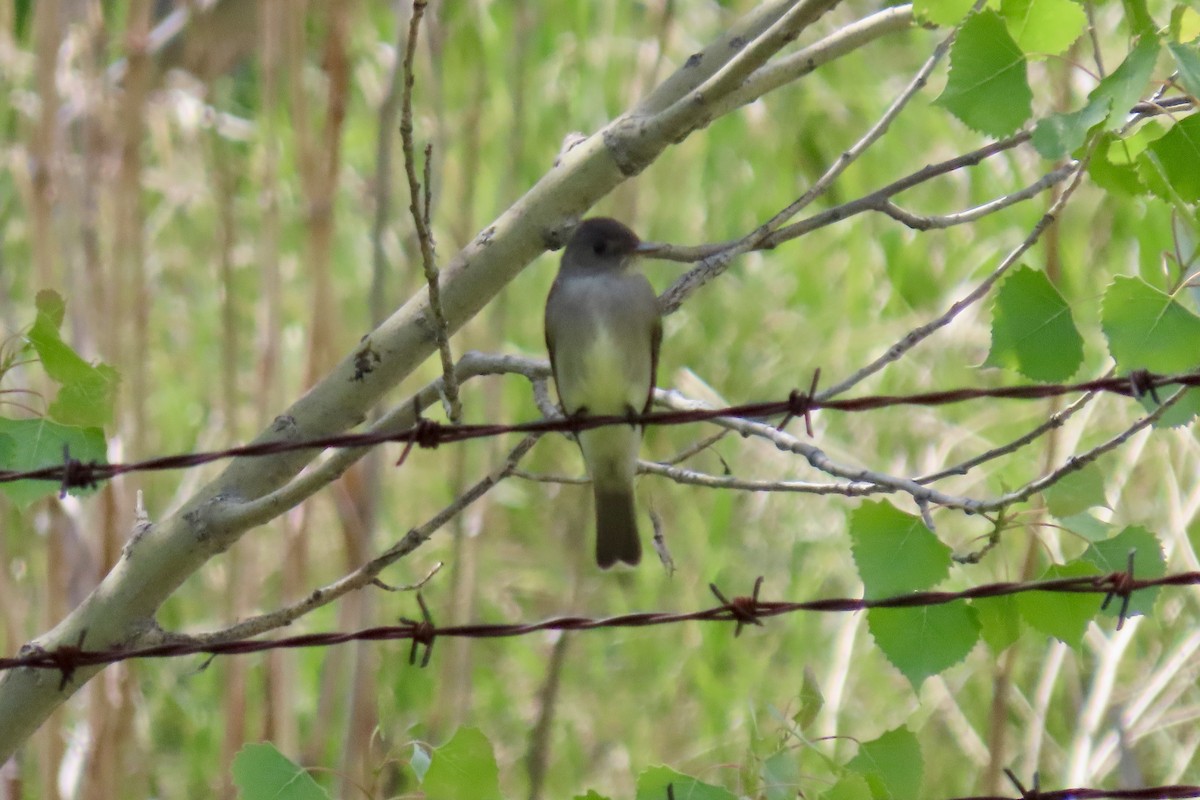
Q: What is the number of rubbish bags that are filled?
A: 0